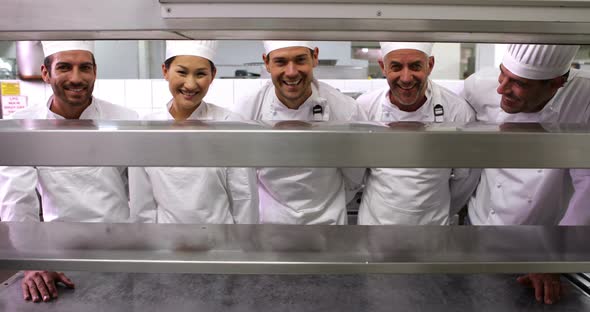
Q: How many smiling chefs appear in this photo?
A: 5